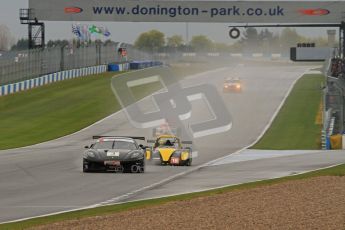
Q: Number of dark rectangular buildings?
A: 1